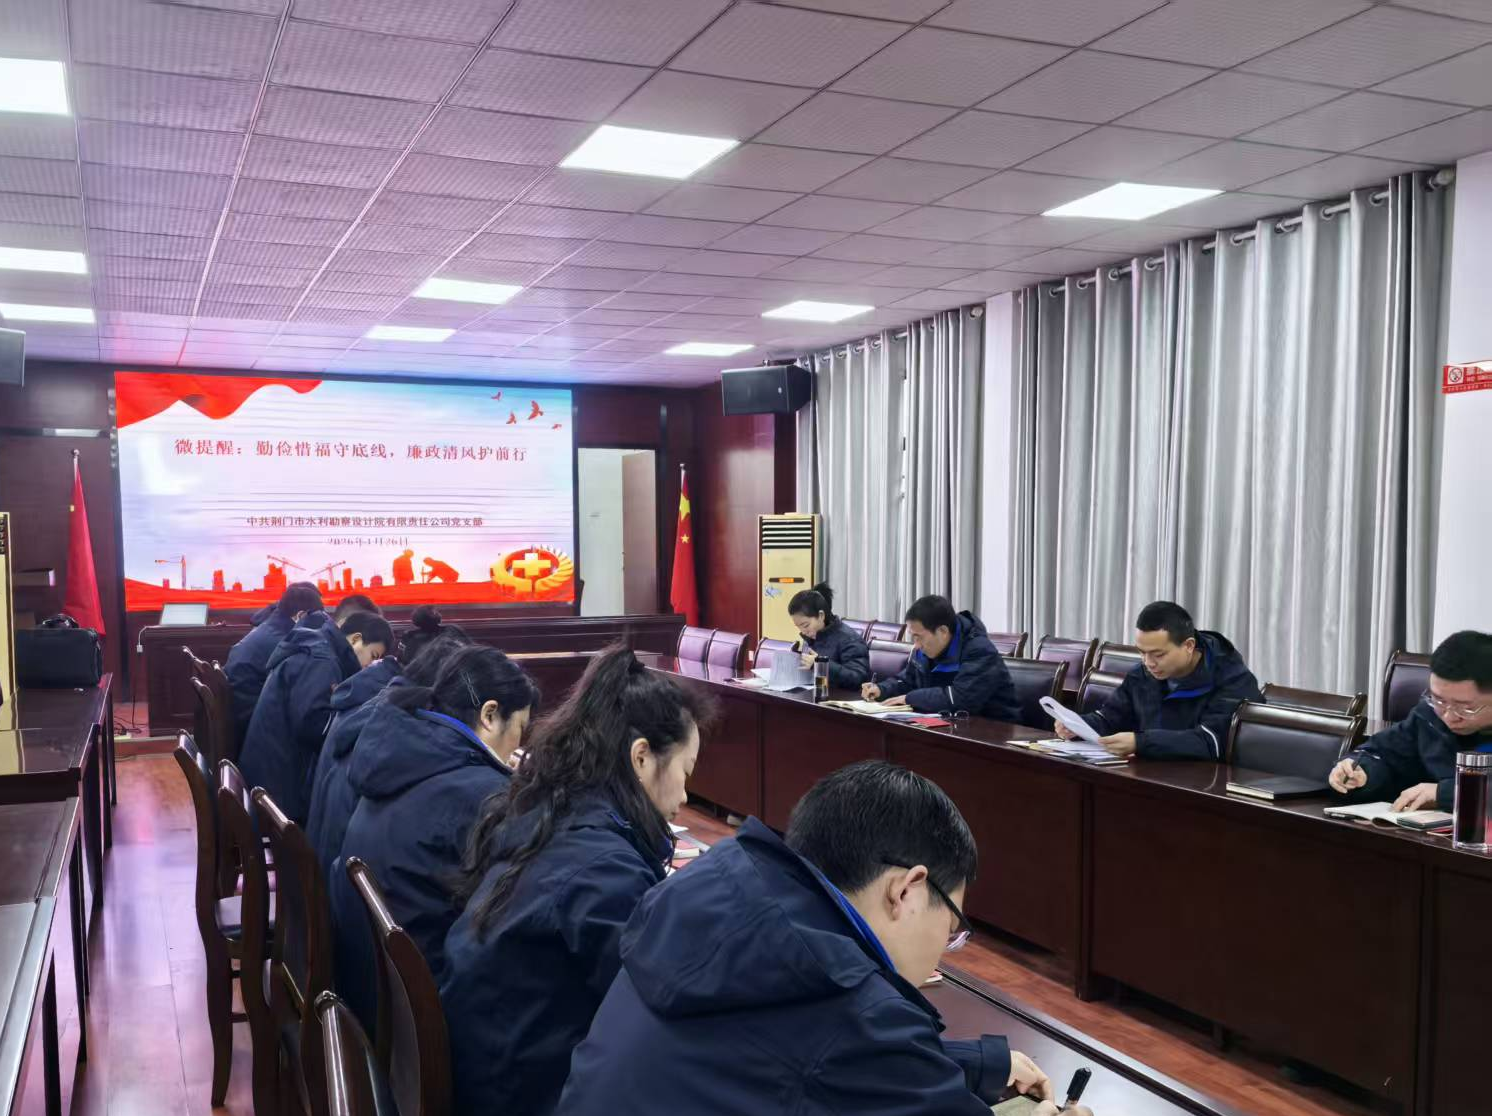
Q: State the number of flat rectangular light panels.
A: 9